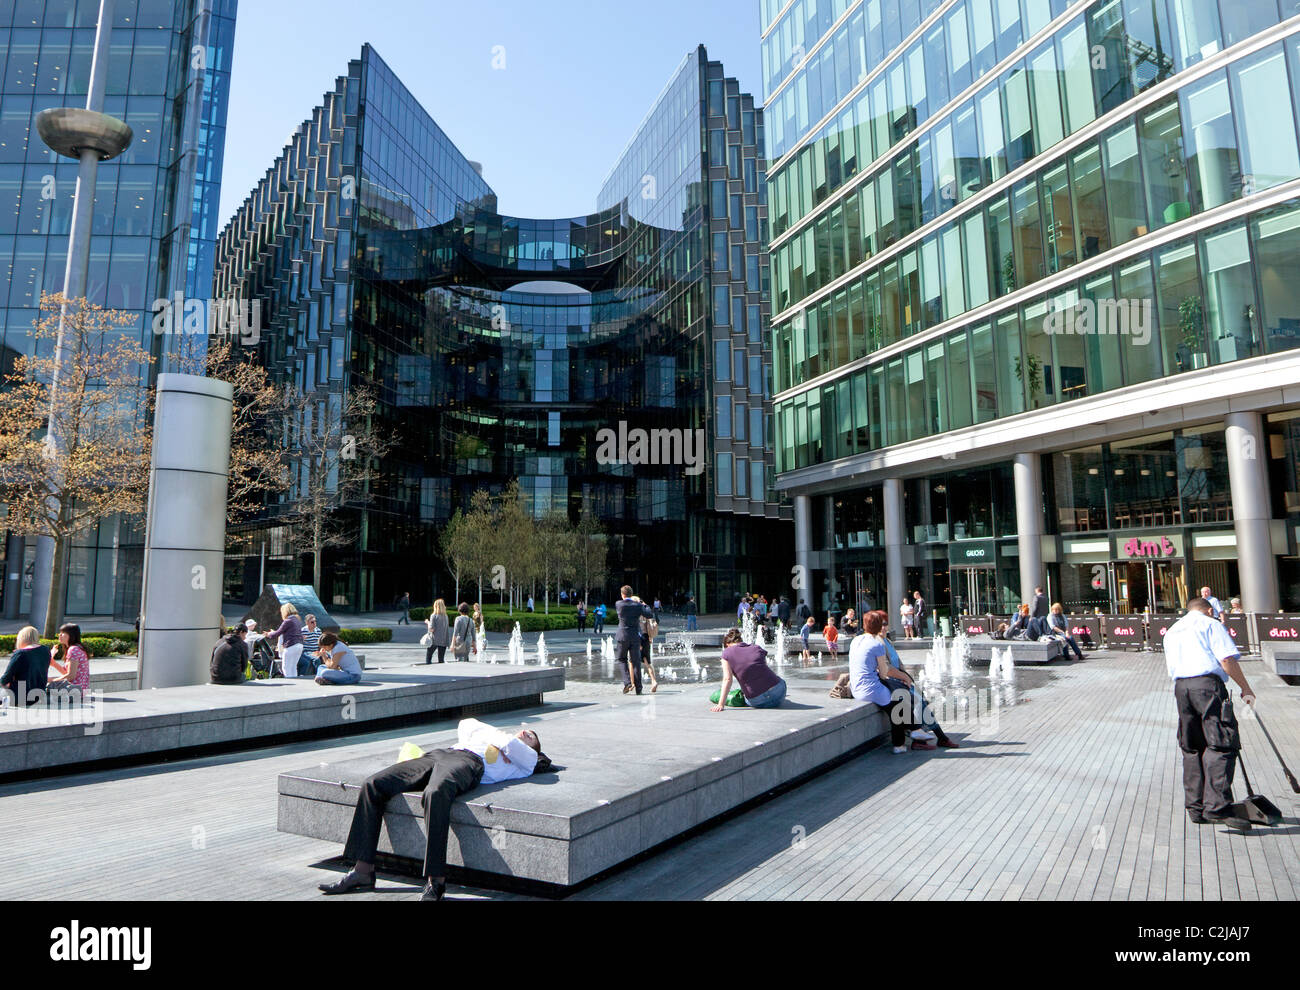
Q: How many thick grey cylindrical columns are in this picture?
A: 5